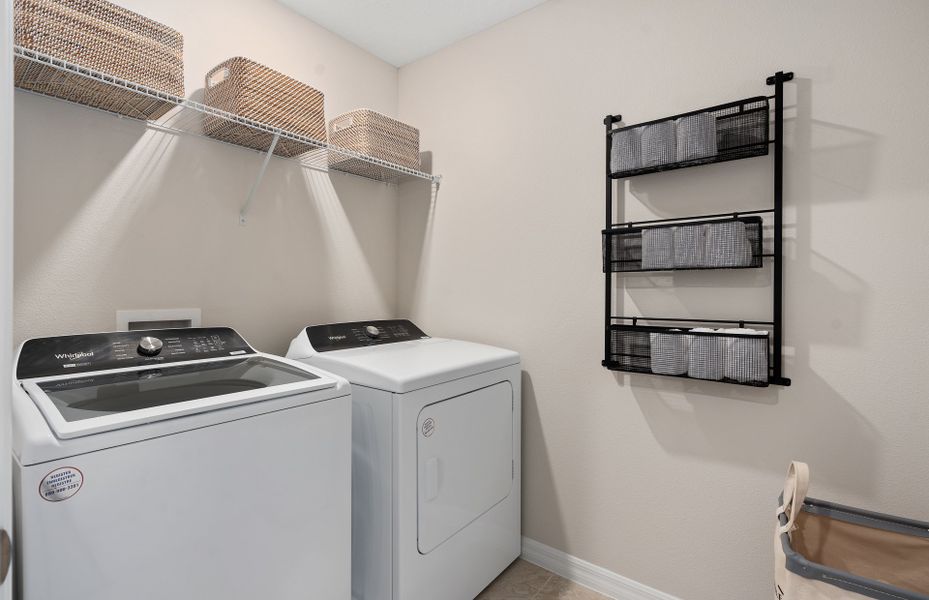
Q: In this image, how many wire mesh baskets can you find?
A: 3